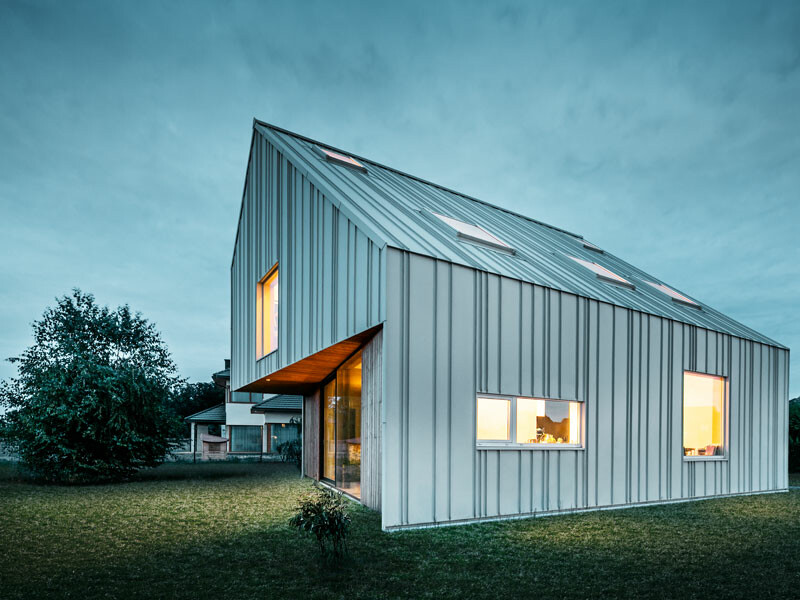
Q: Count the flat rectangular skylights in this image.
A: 5